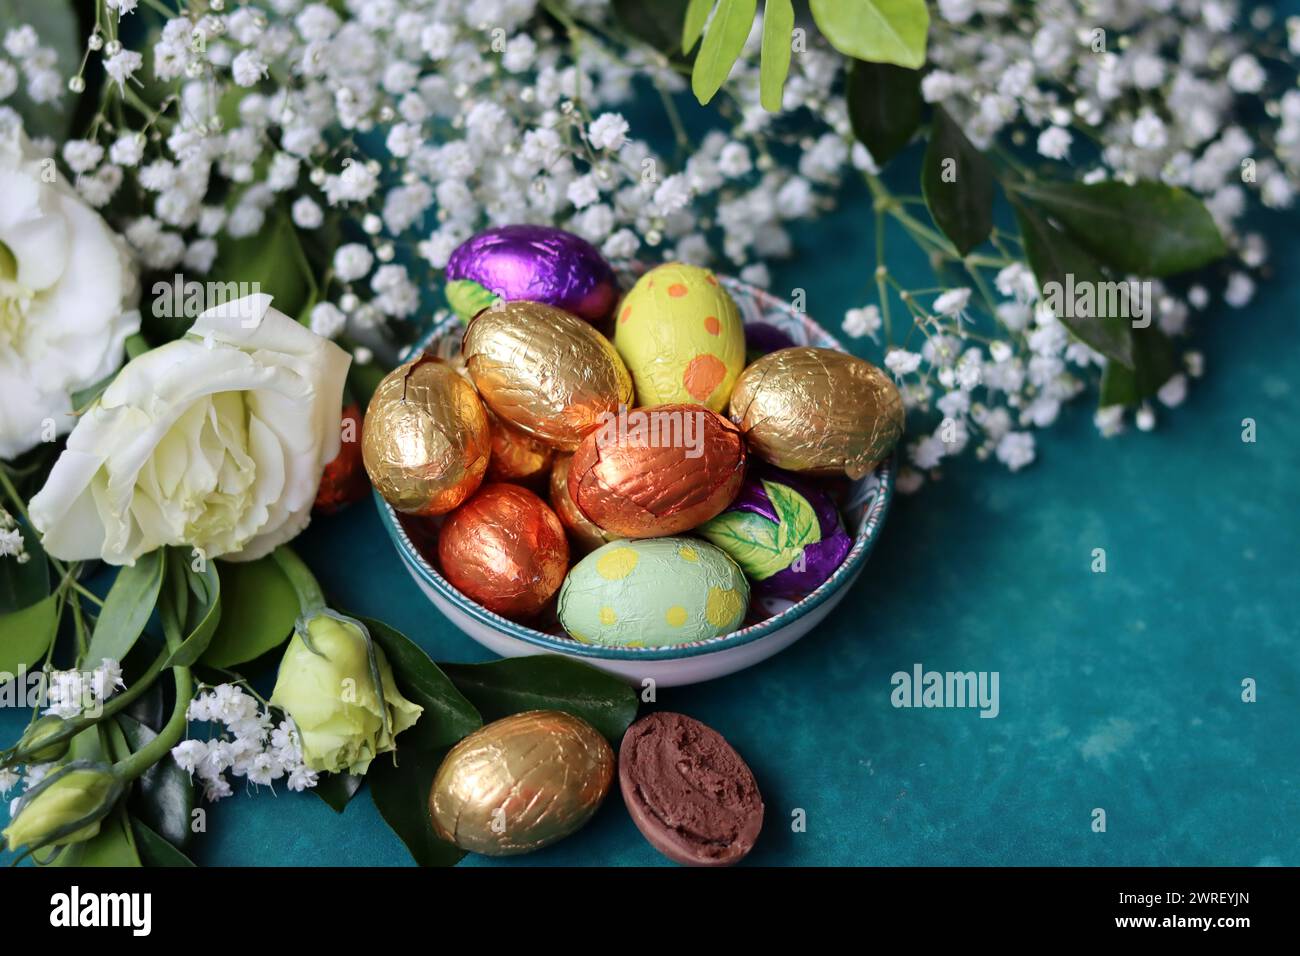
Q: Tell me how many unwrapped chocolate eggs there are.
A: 1